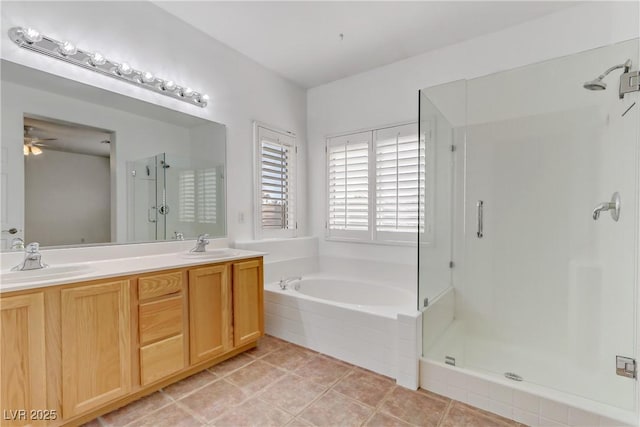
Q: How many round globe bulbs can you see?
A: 8